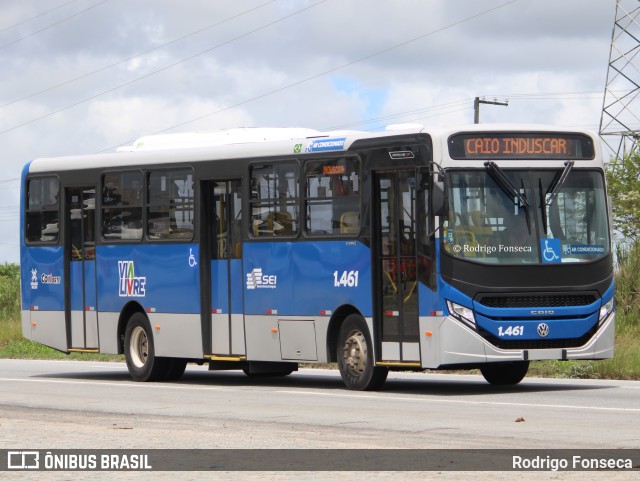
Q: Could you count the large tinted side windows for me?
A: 5